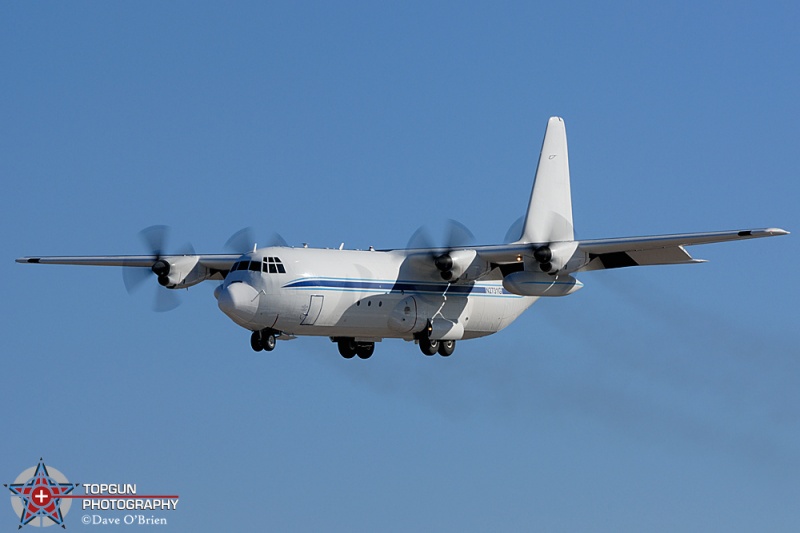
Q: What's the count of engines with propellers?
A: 4